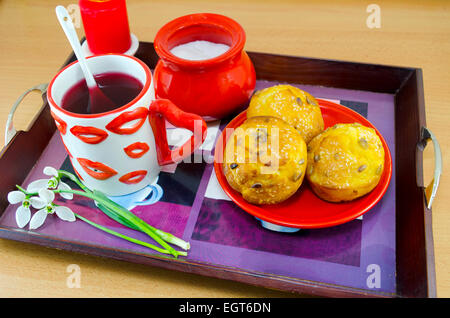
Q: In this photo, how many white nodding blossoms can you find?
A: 3